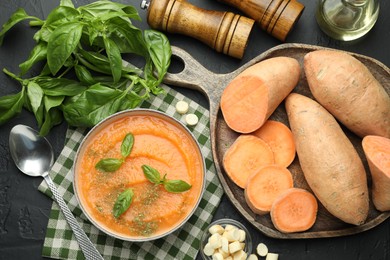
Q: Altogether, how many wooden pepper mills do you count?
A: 2